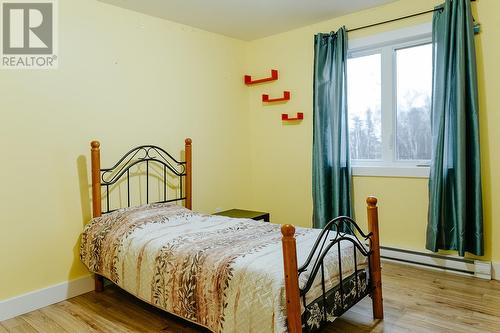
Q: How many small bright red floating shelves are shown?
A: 3